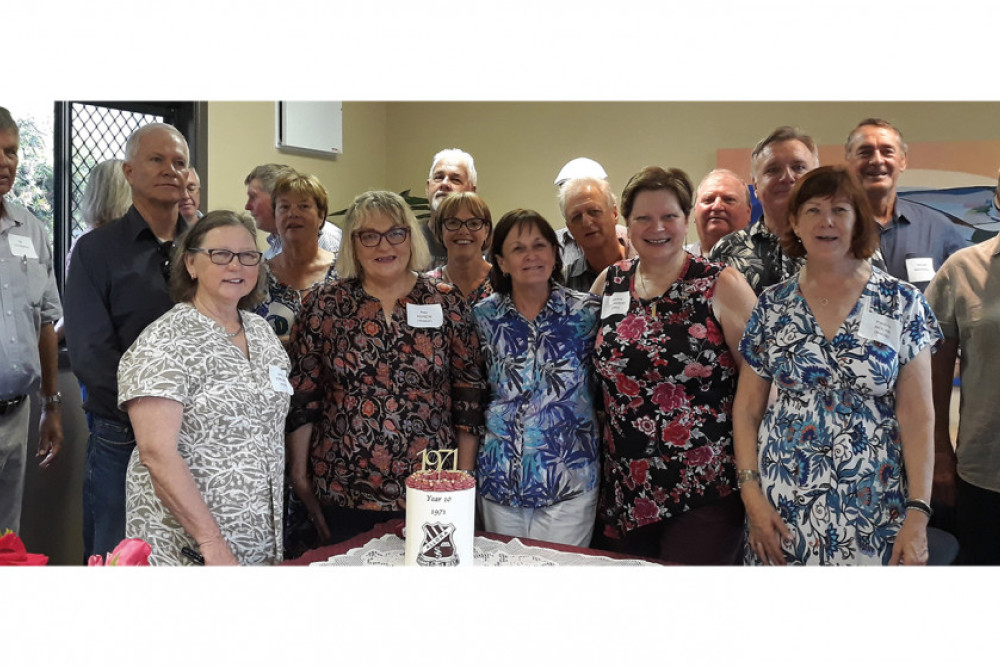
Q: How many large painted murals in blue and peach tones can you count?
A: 1